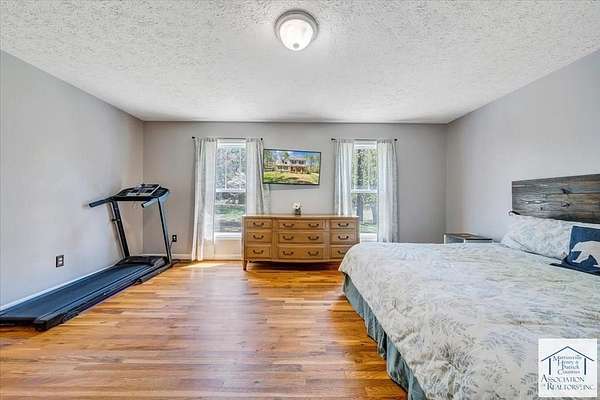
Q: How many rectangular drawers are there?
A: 9